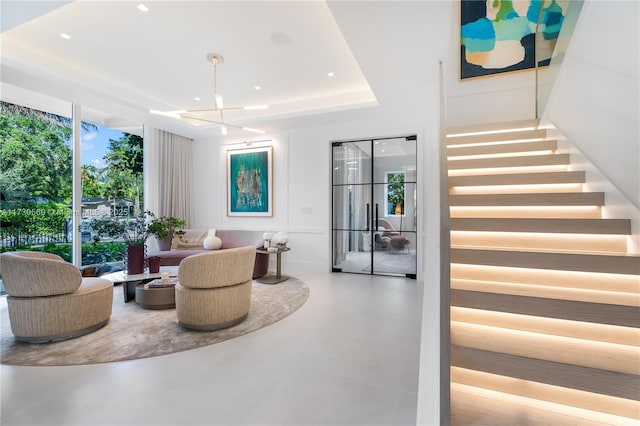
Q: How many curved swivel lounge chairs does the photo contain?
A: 2